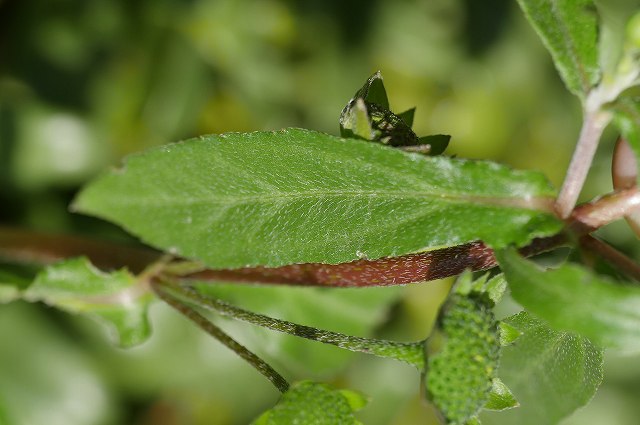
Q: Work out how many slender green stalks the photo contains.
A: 2